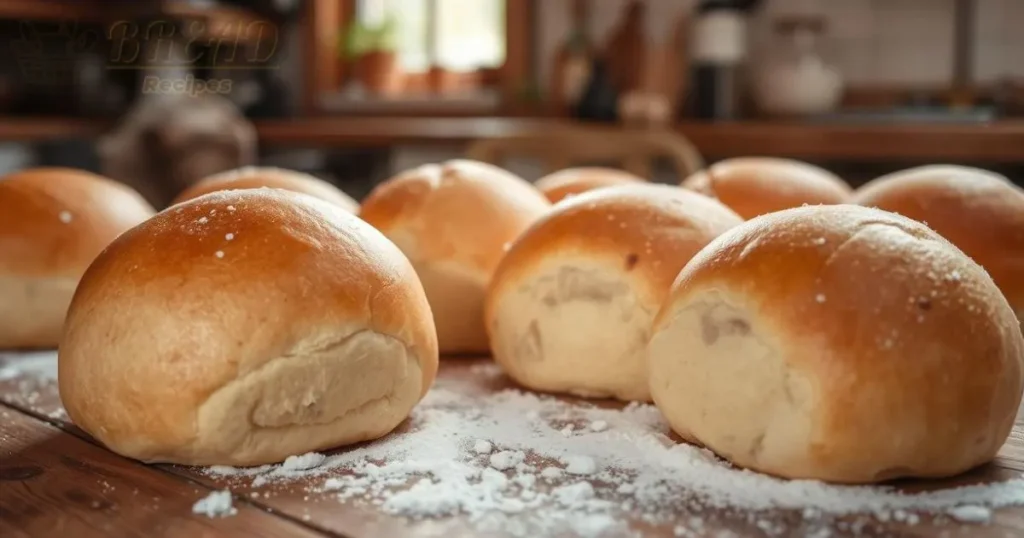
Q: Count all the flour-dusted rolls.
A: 9